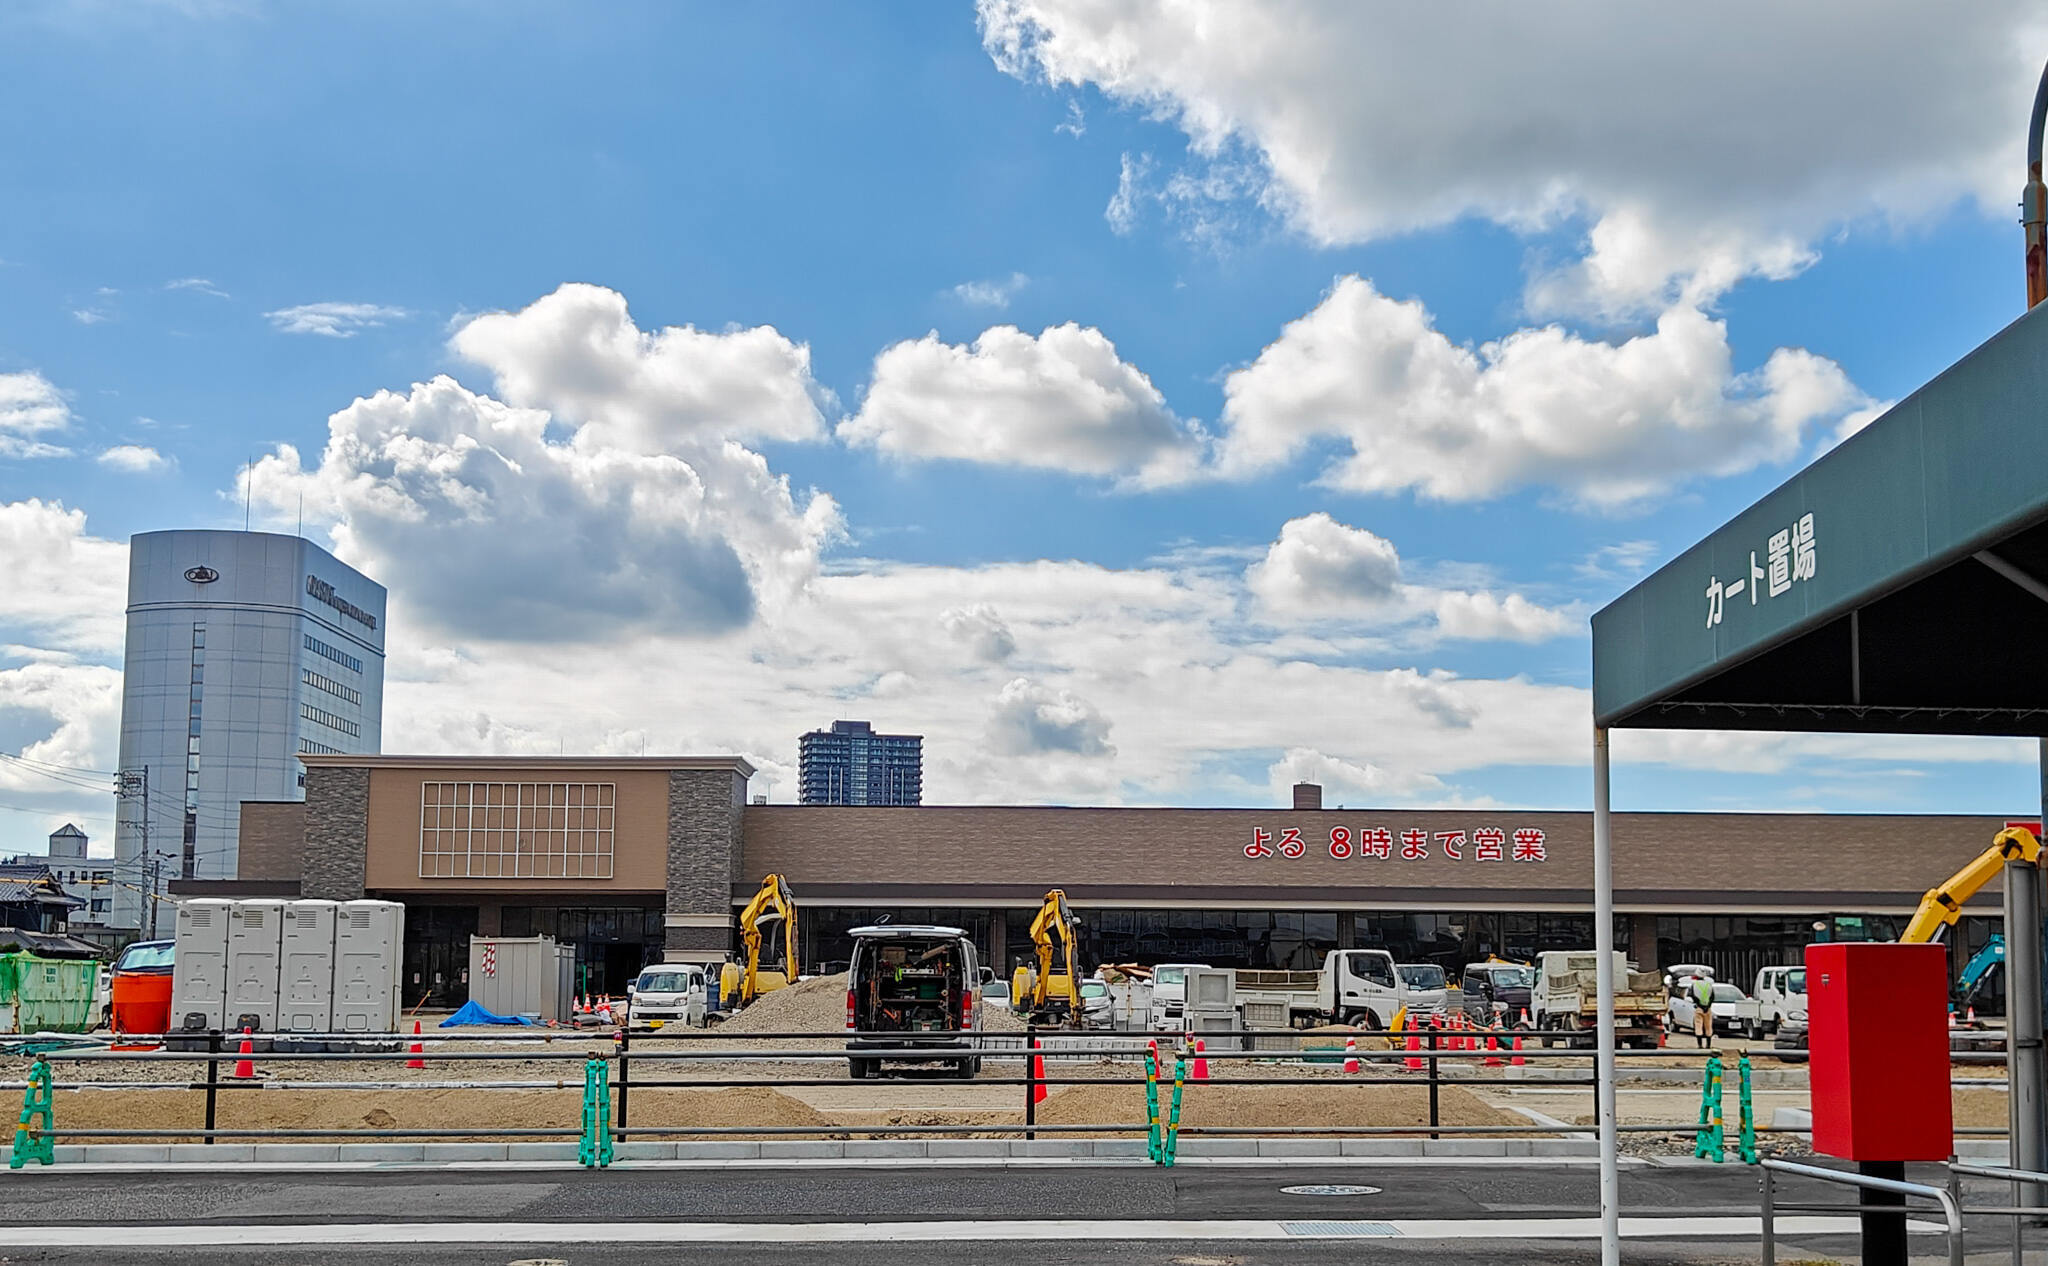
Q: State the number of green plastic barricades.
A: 7